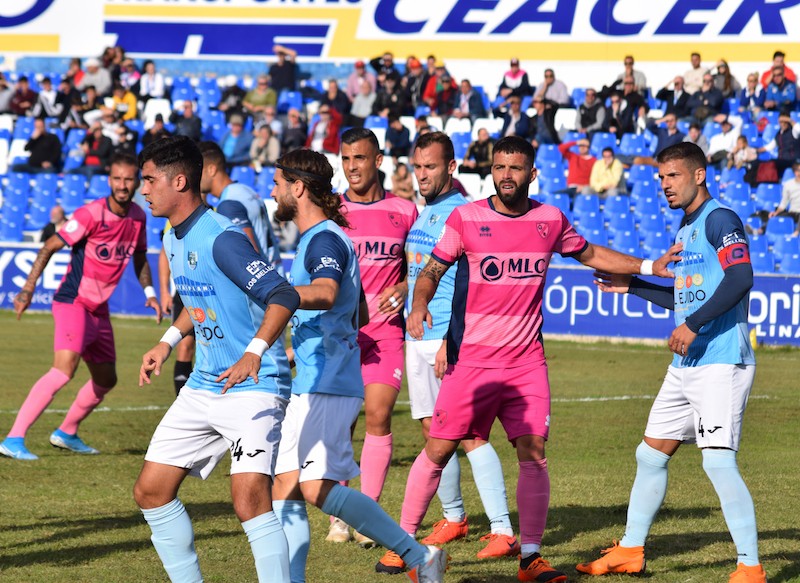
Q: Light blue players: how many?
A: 5